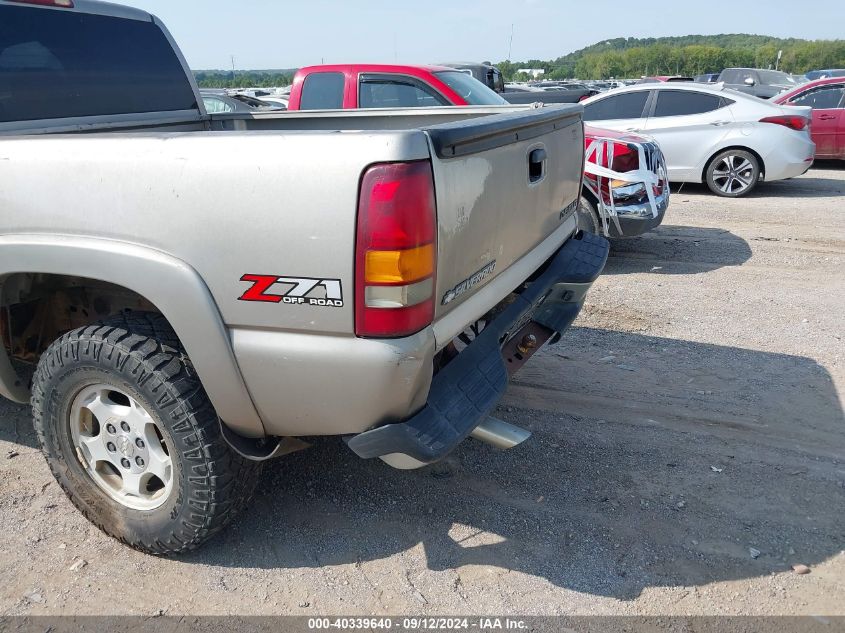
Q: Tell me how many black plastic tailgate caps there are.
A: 1